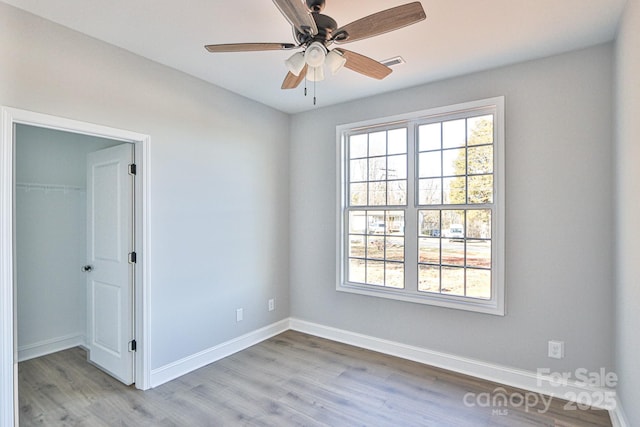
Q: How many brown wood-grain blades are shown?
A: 5